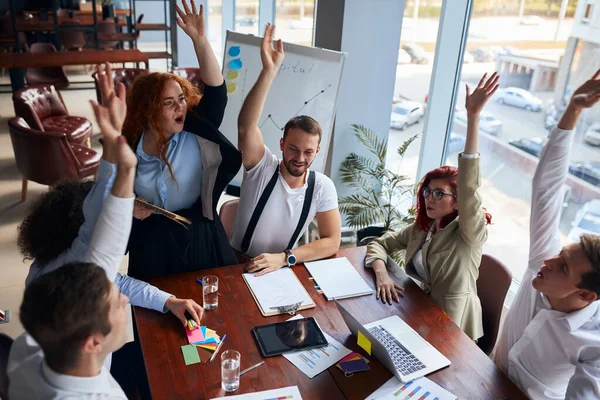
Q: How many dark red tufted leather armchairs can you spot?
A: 4